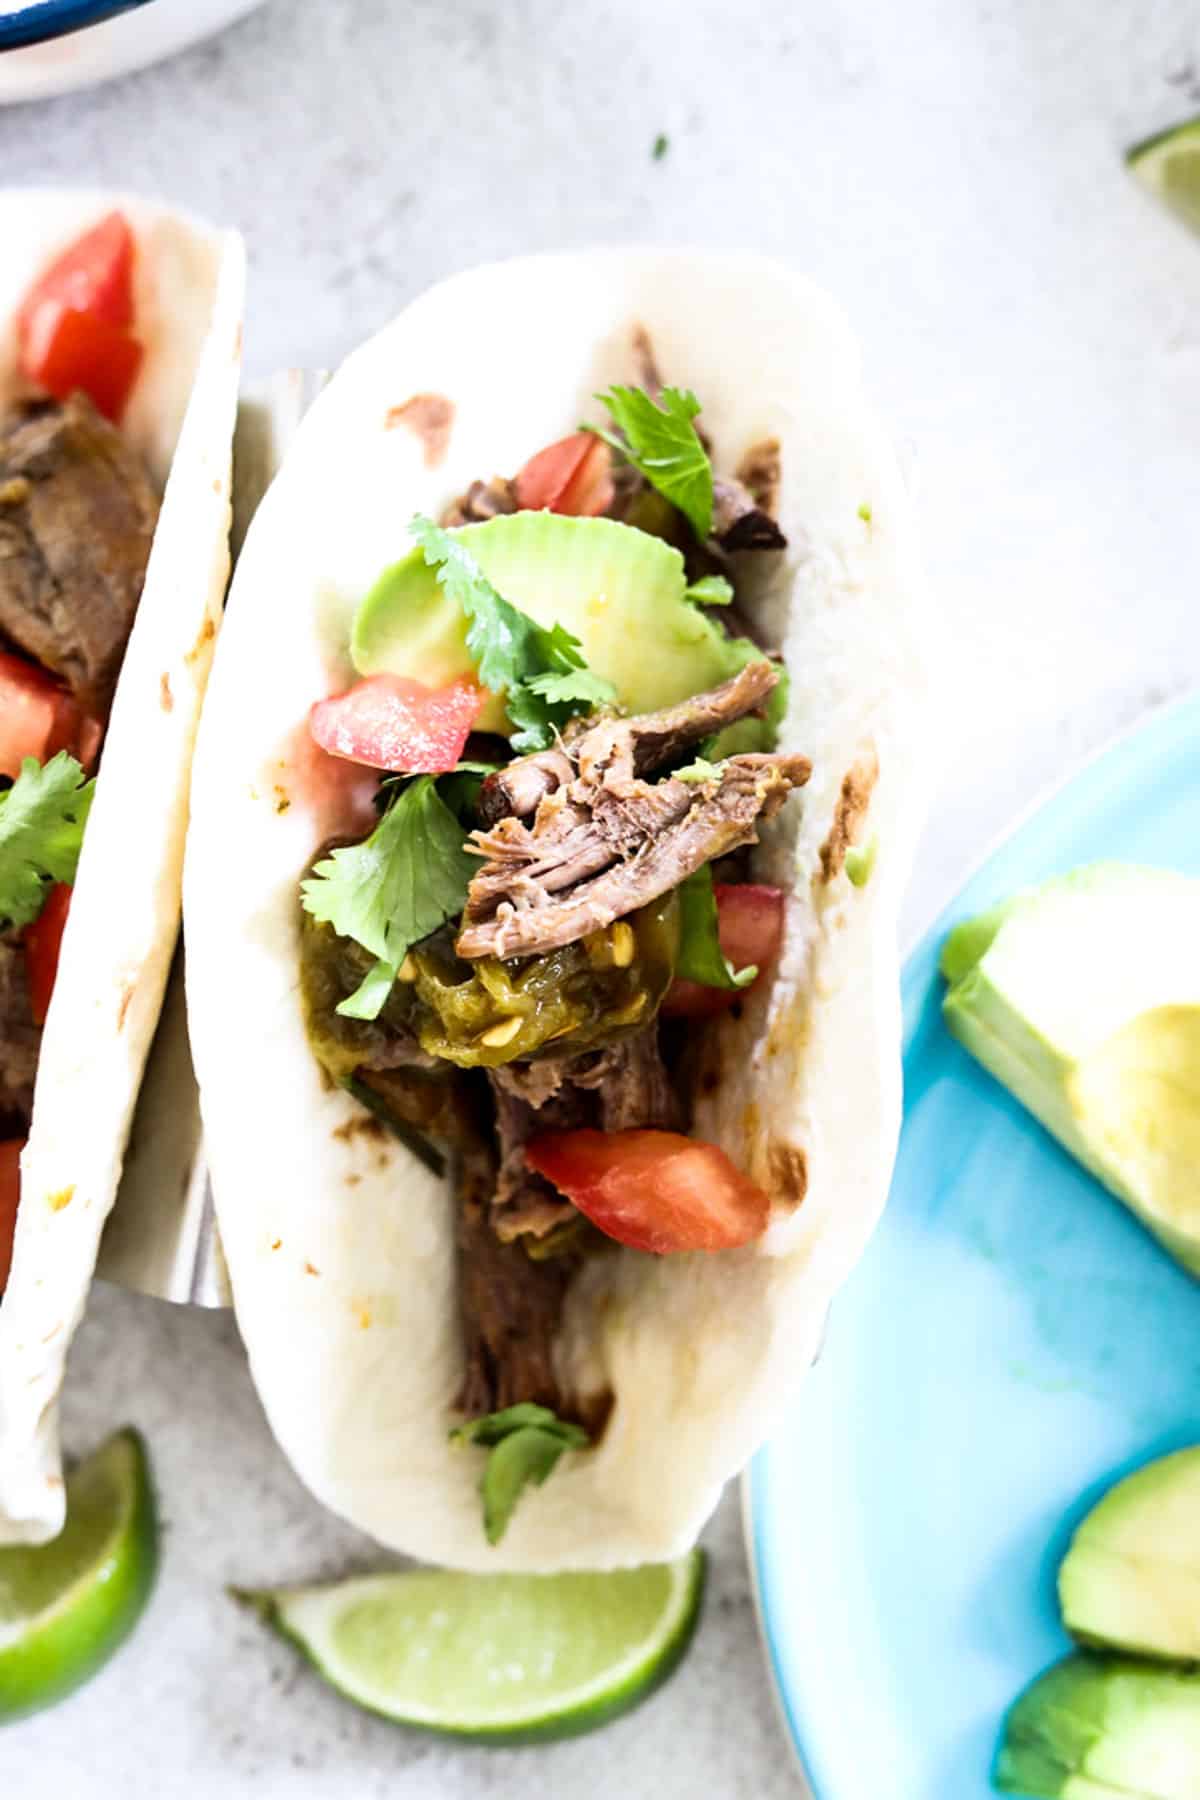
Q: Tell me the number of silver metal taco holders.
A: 1